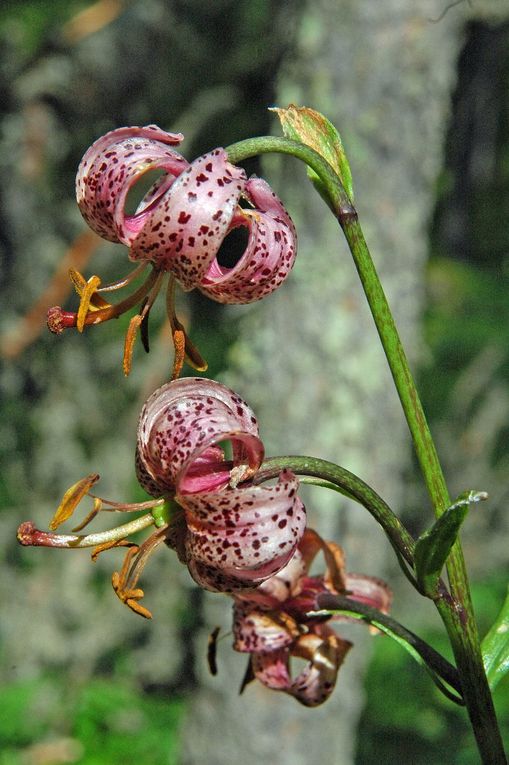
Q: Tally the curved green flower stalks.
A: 3